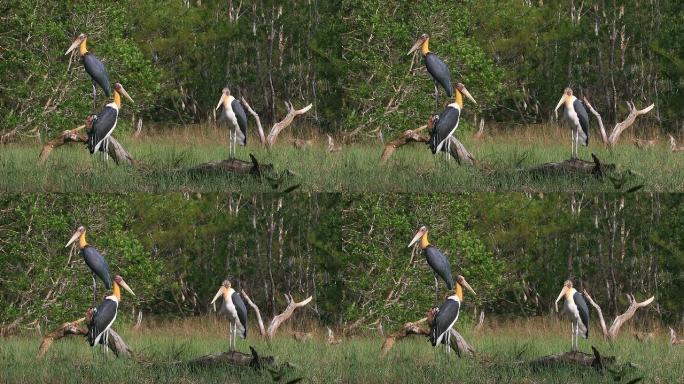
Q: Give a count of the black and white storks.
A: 12